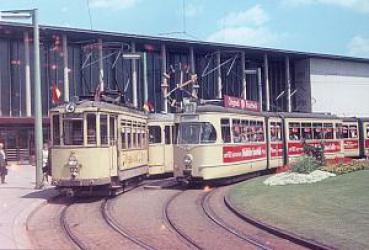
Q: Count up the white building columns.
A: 10